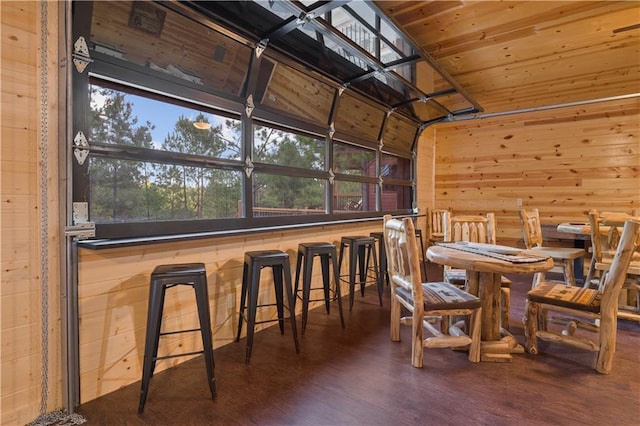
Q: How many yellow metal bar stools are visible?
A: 0